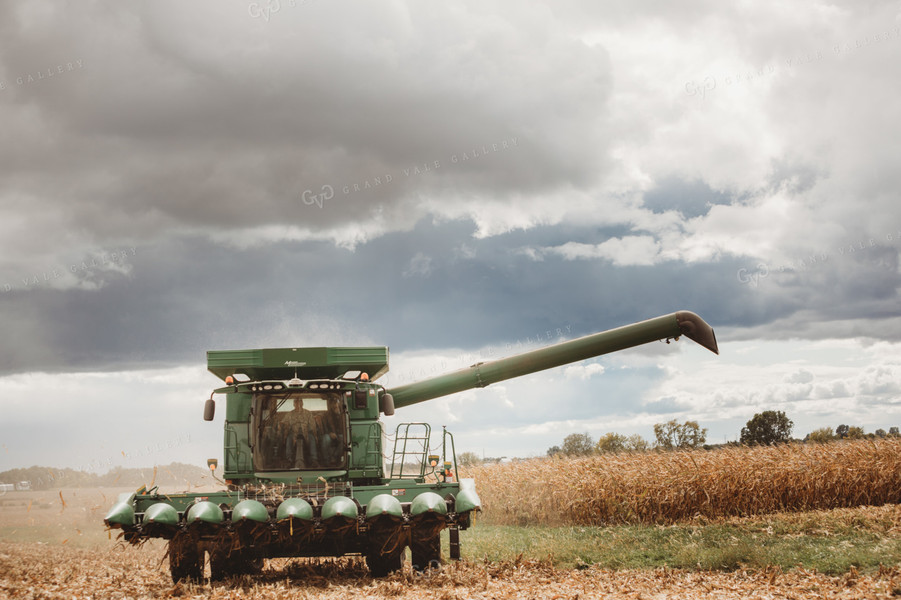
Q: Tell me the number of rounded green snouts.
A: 9